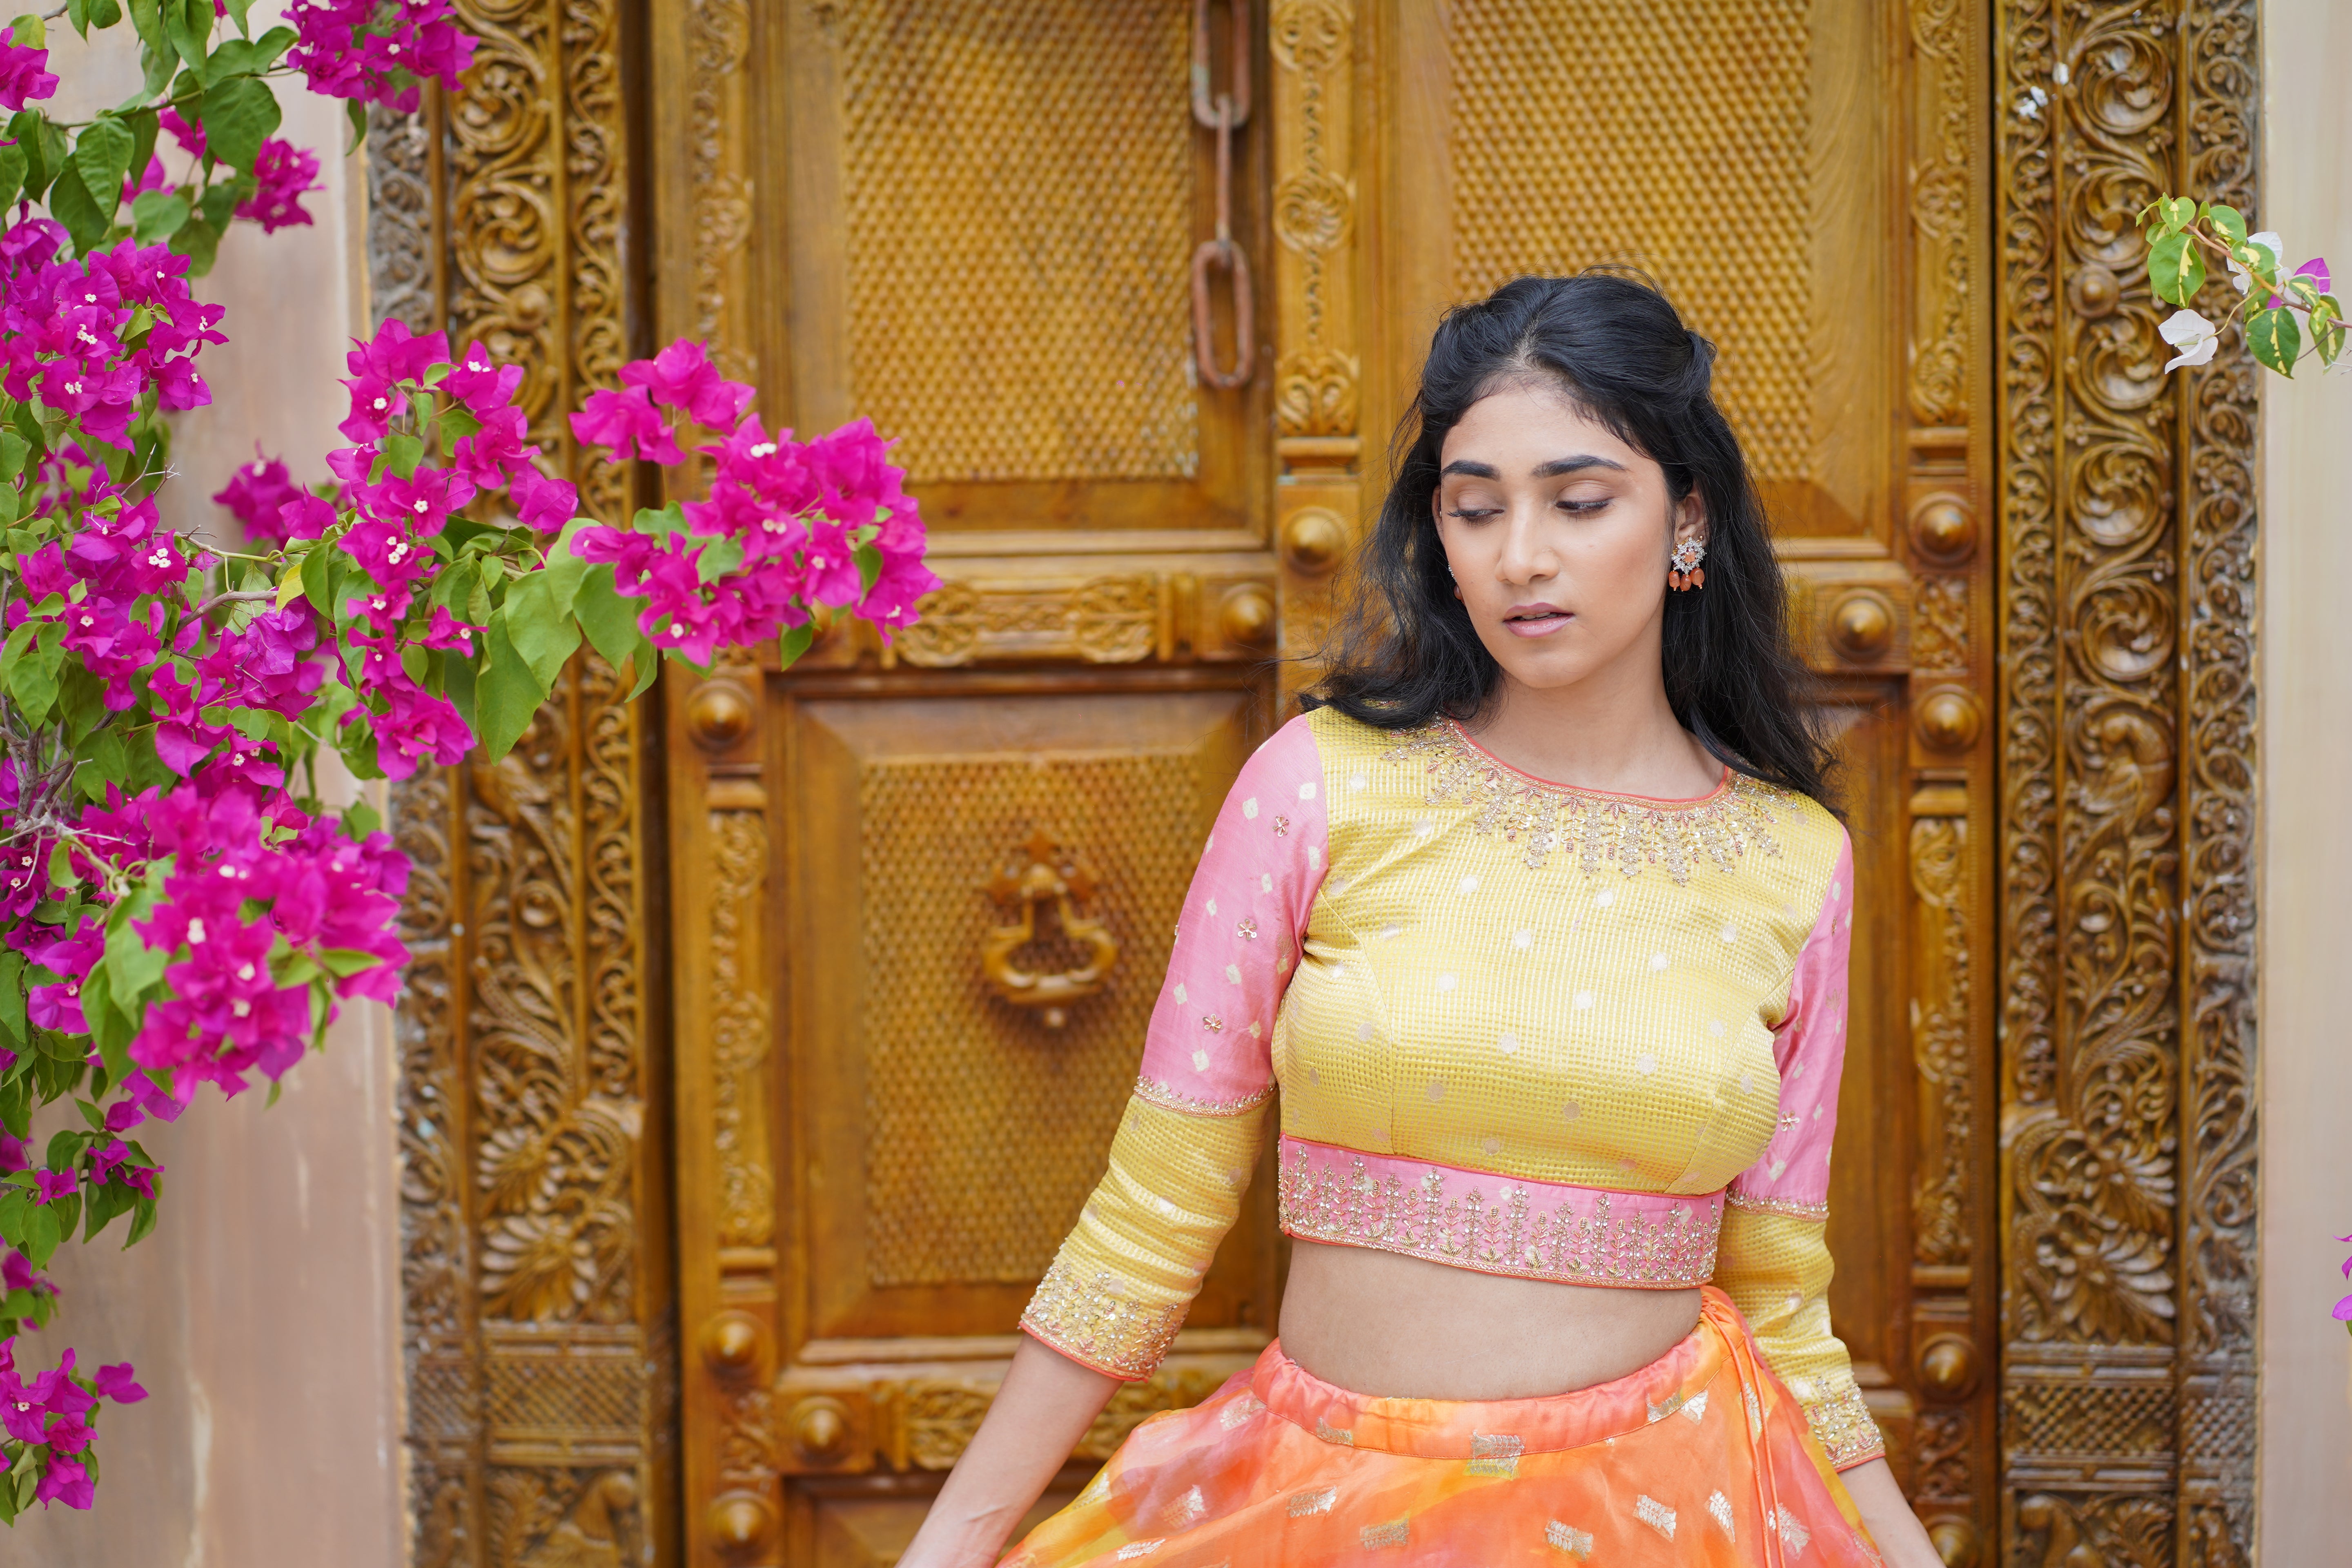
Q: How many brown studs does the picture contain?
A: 11